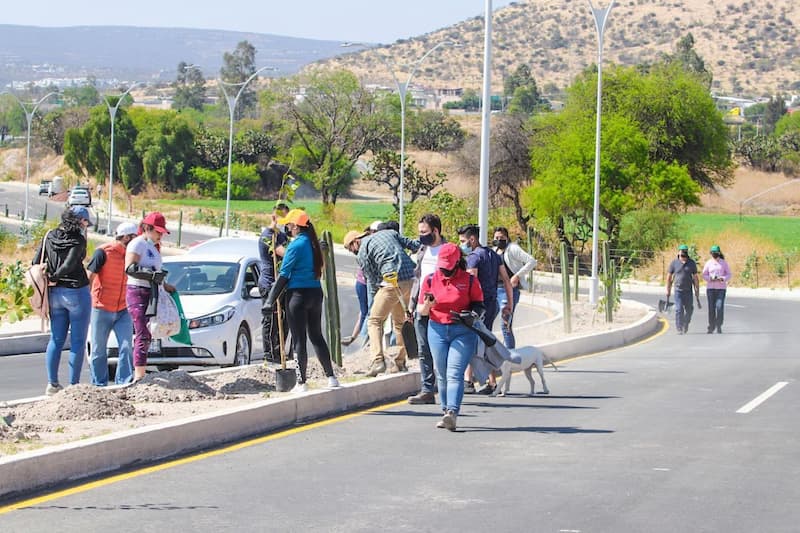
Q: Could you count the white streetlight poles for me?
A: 6